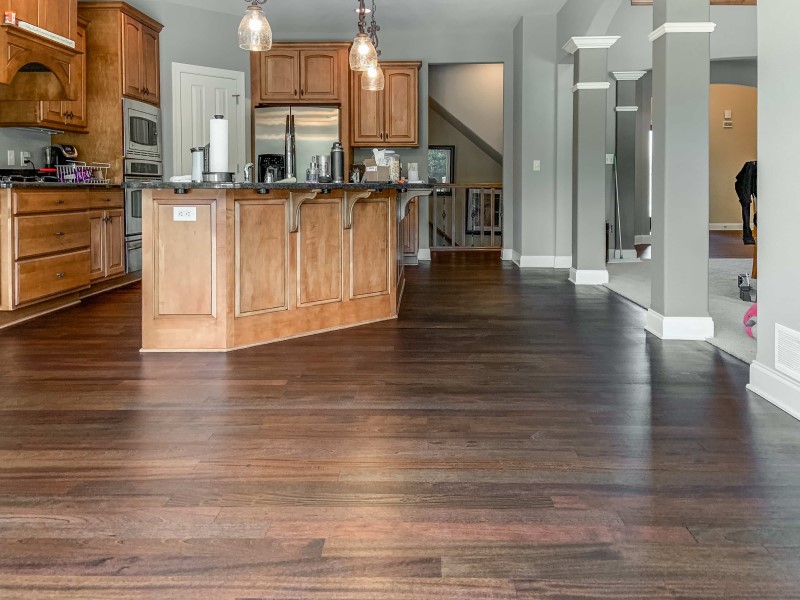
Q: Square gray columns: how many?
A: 3